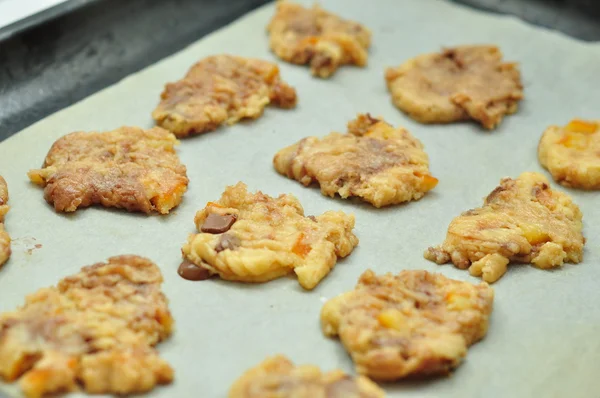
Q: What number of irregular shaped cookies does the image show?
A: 12